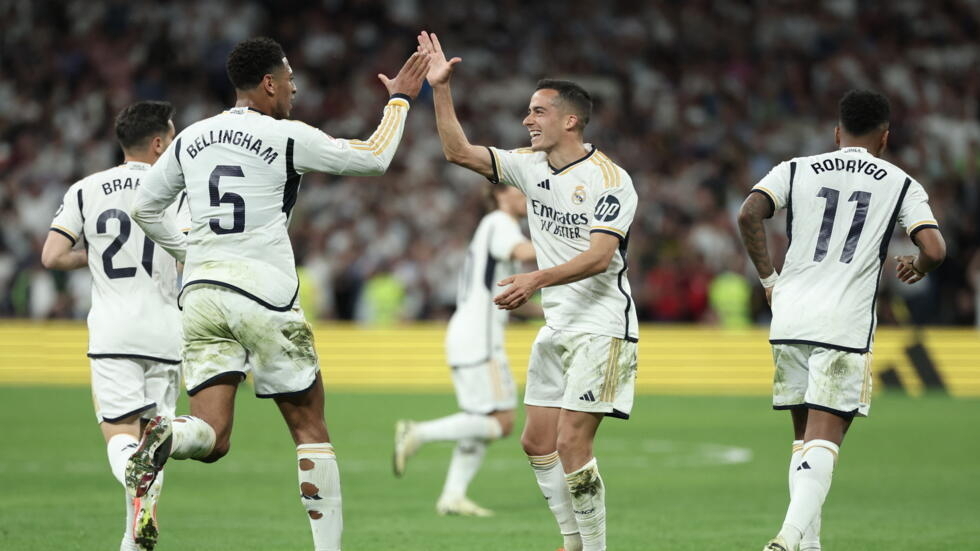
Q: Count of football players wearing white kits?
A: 5